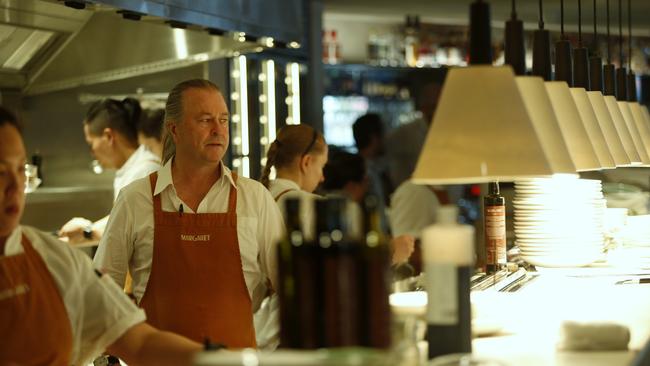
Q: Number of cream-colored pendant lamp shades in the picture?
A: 9